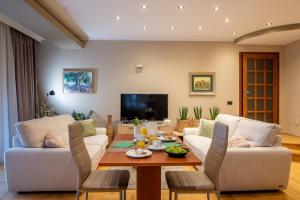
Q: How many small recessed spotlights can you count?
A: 10